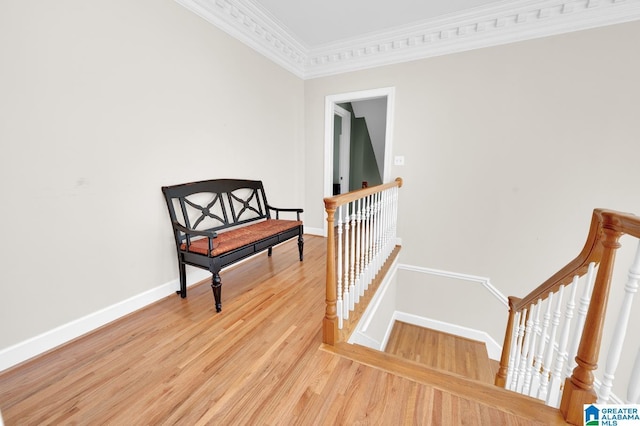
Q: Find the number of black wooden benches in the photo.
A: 1